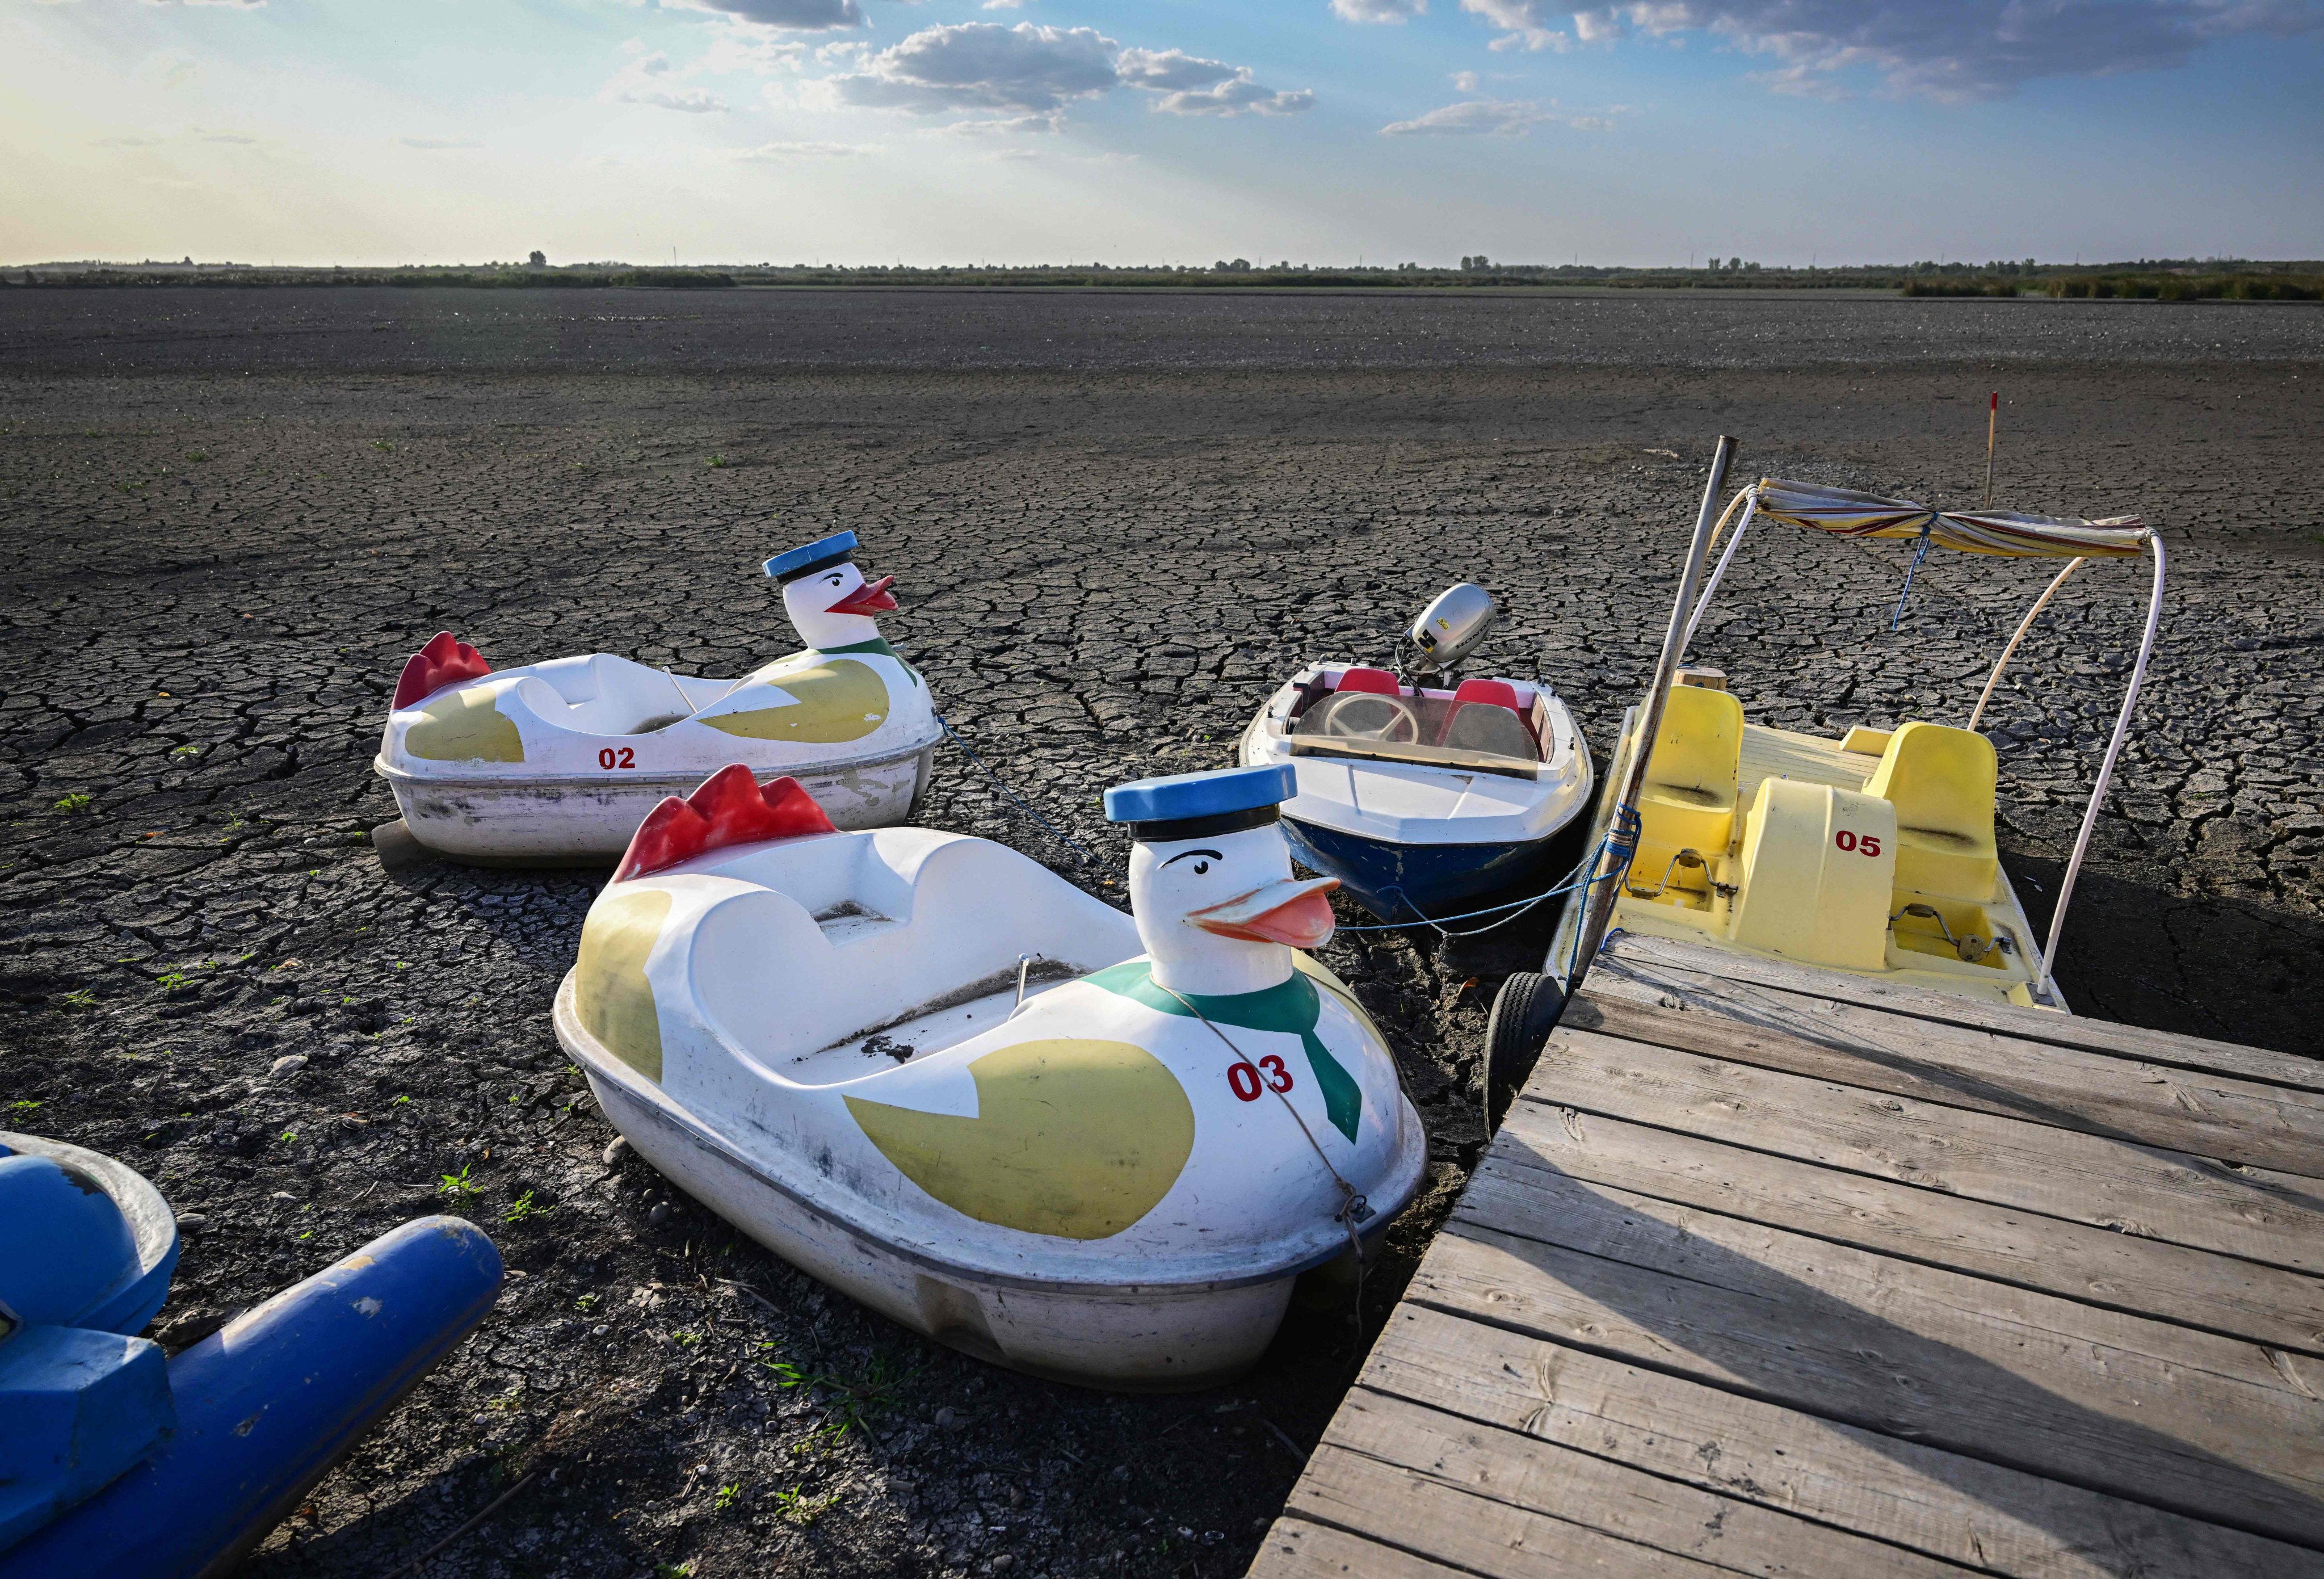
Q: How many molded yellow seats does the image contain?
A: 2